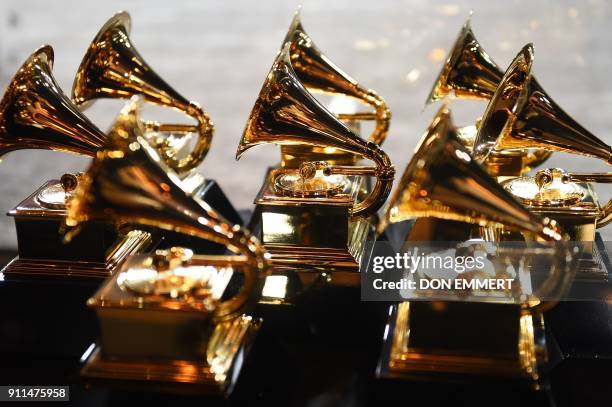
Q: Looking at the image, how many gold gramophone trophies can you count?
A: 8